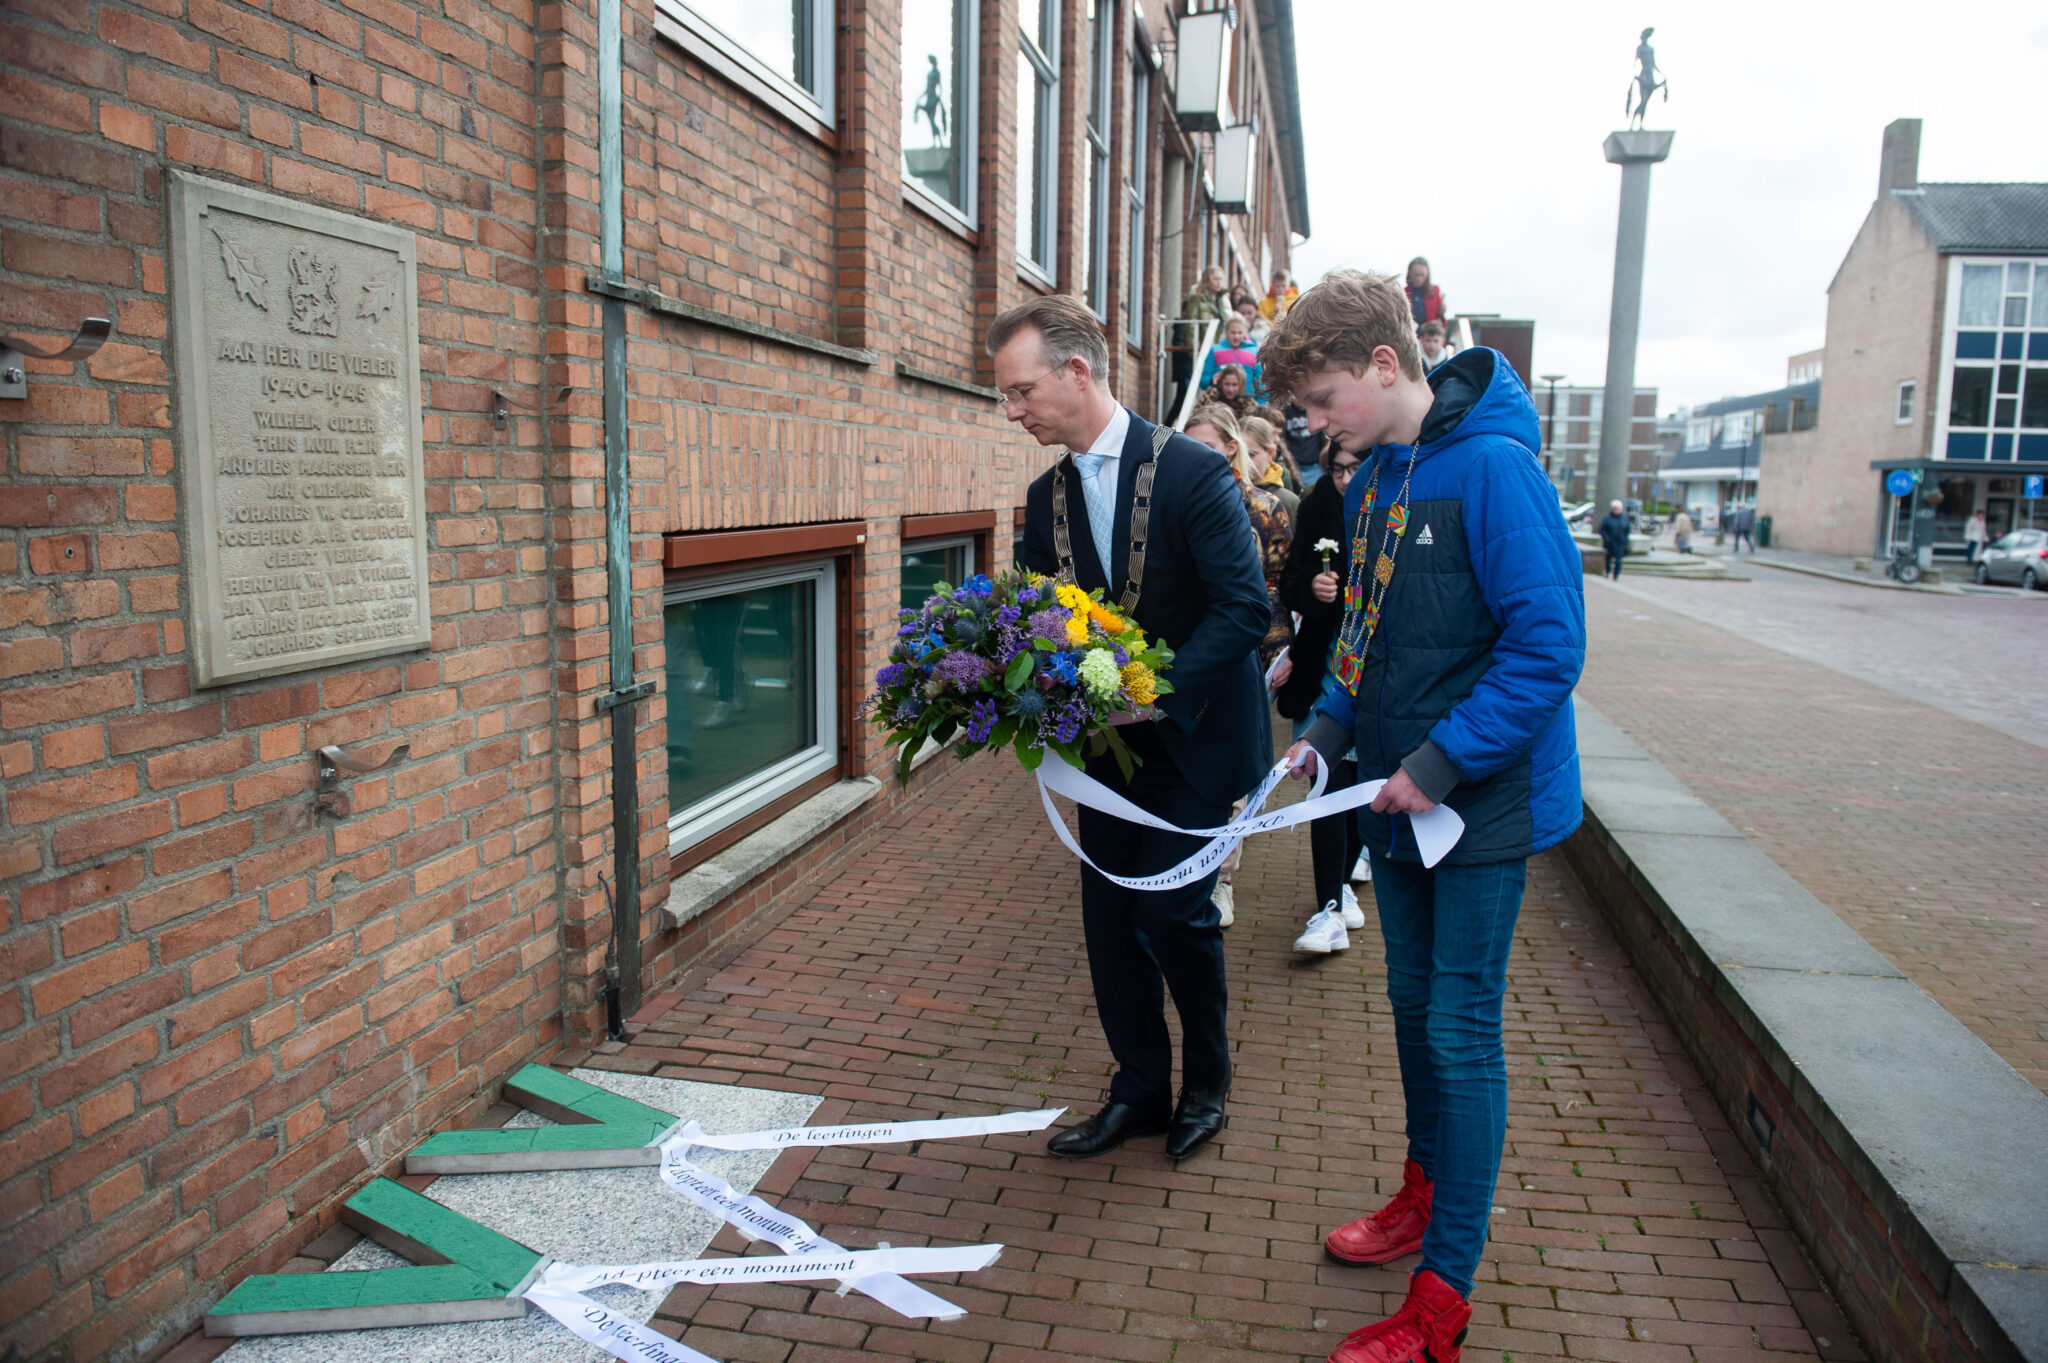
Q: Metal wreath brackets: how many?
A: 3